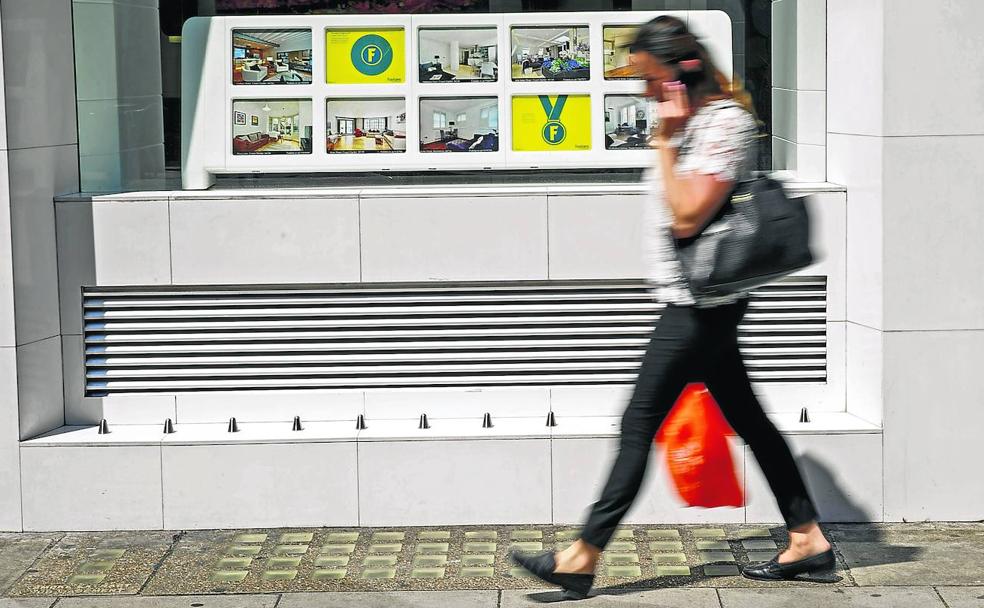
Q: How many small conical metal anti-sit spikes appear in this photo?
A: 9